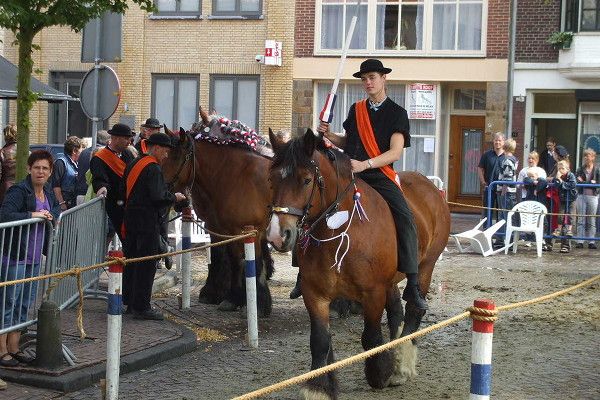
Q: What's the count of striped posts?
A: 4